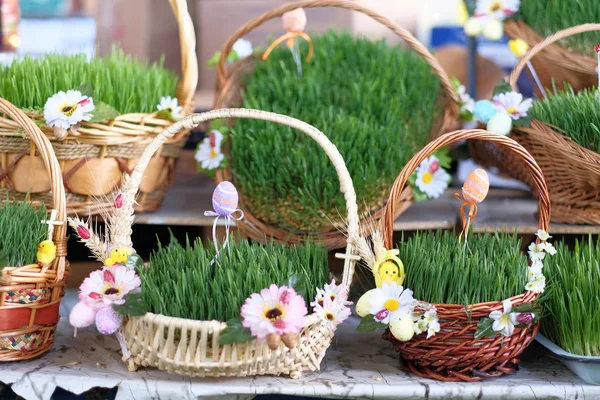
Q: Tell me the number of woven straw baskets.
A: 7